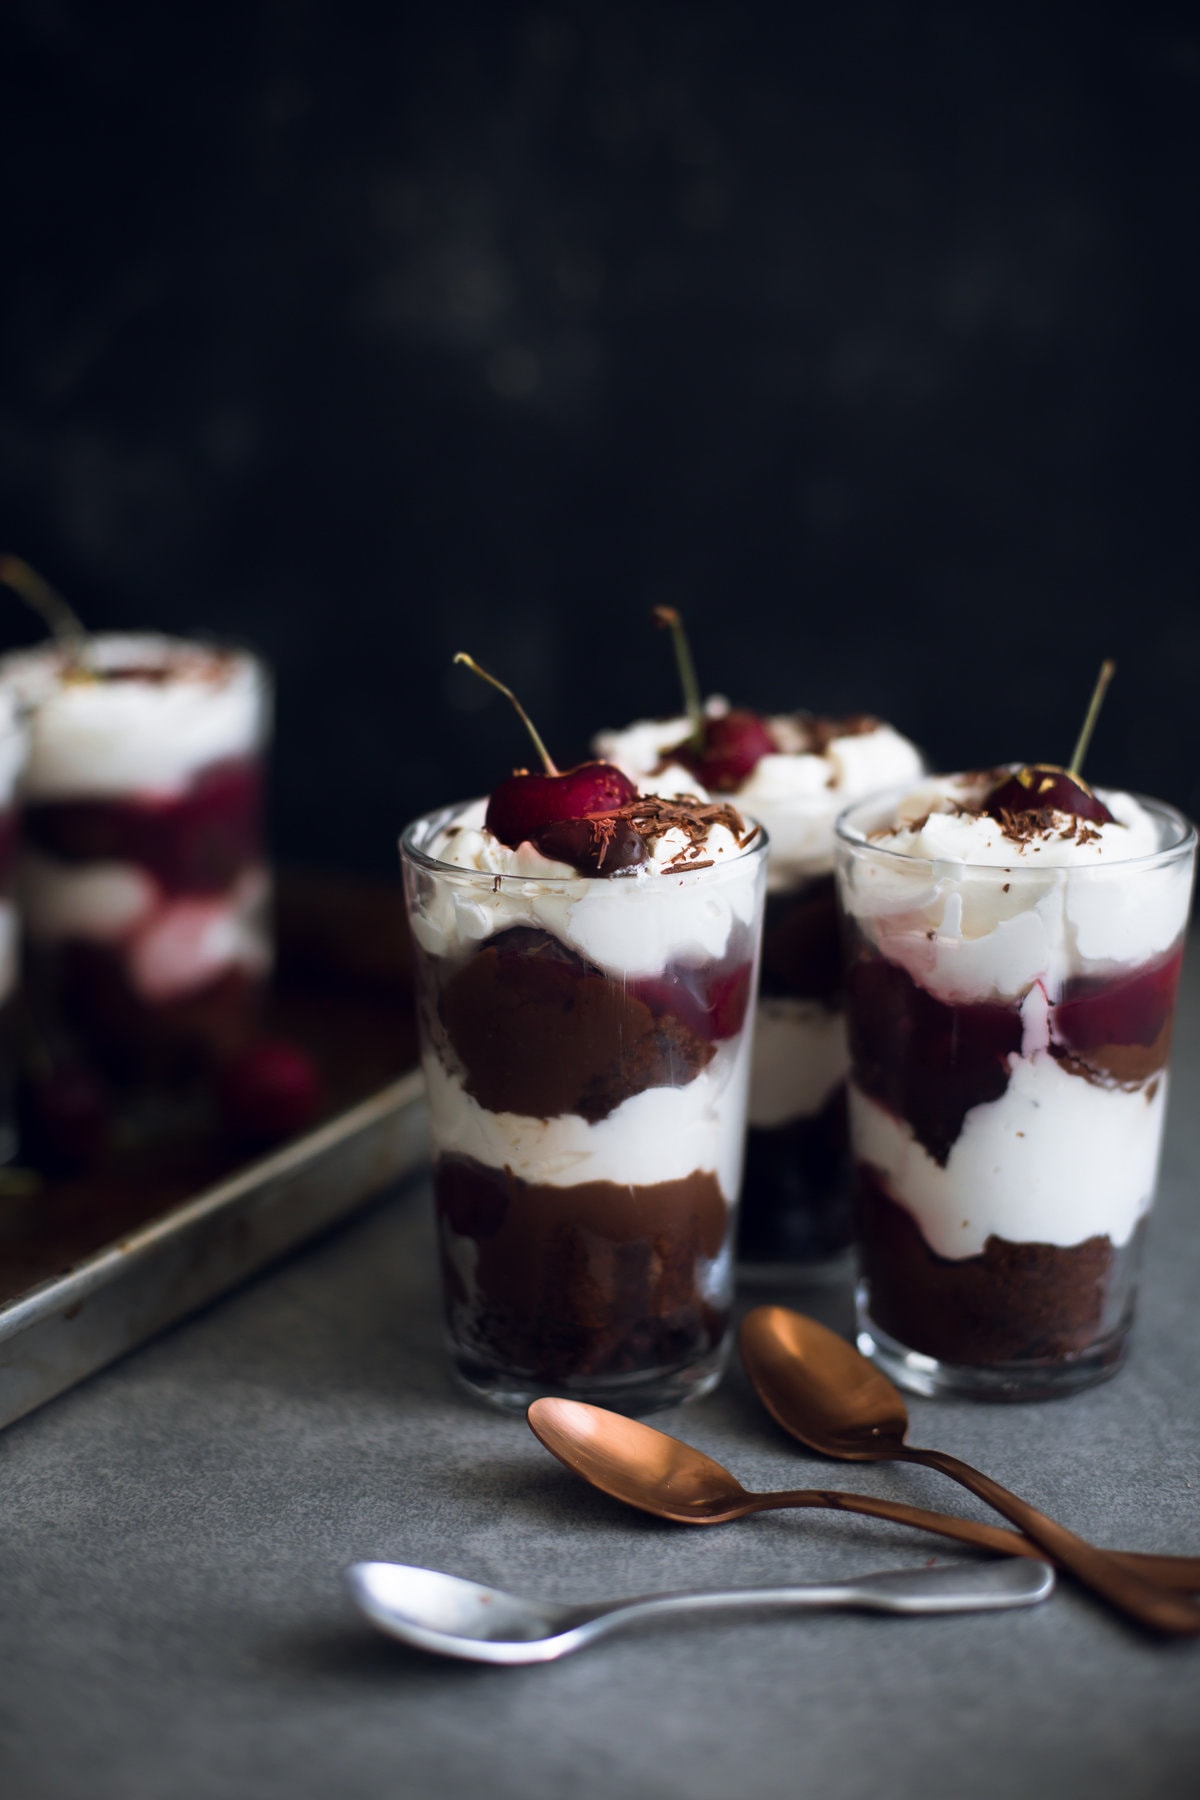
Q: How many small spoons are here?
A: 3